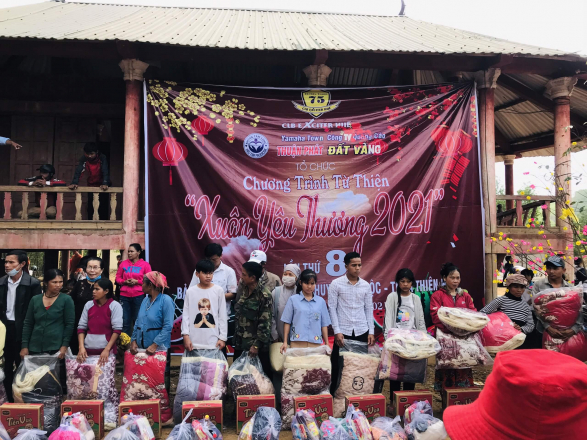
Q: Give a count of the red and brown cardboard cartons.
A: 9